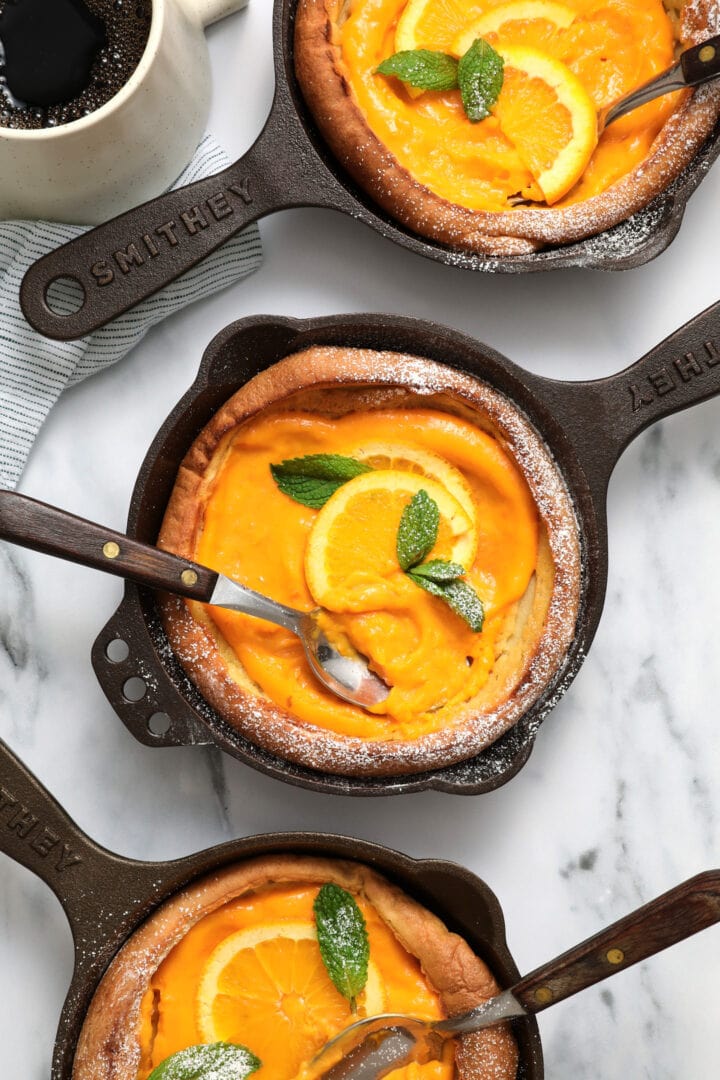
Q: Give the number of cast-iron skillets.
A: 3